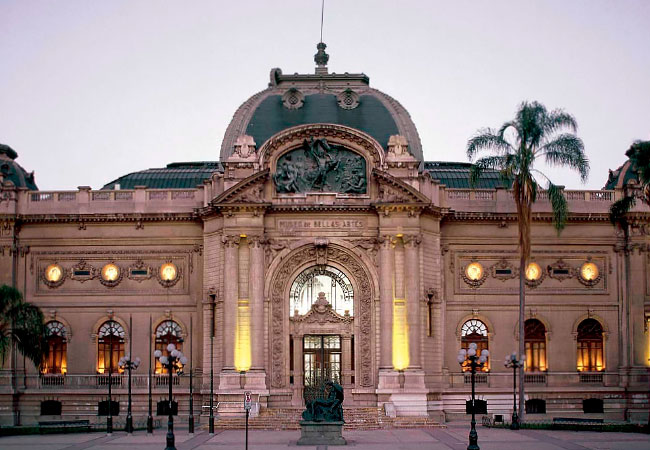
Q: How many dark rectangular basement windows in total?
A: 6